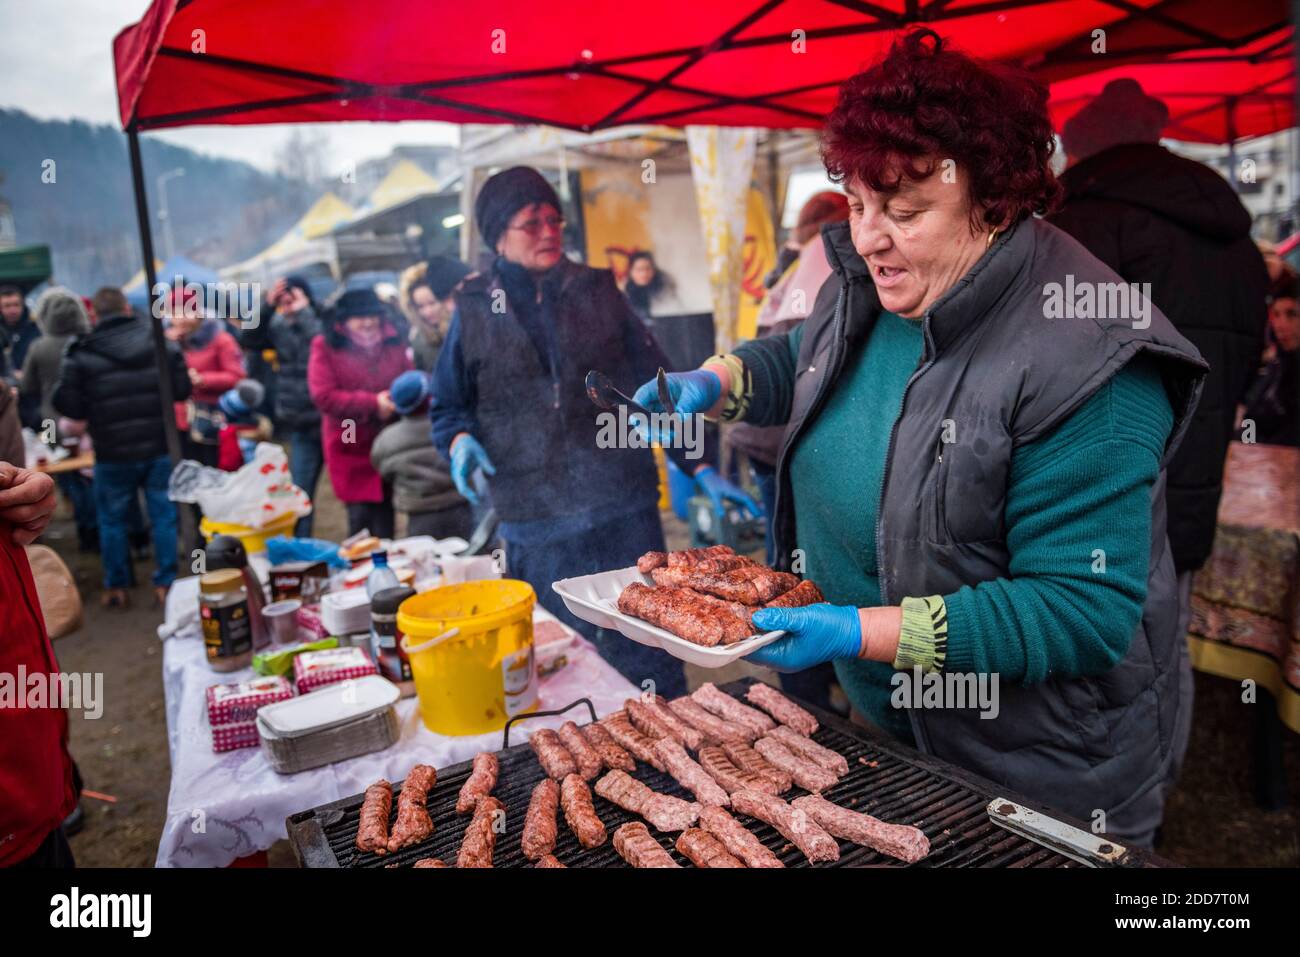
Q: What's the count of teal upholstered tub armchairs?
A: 0